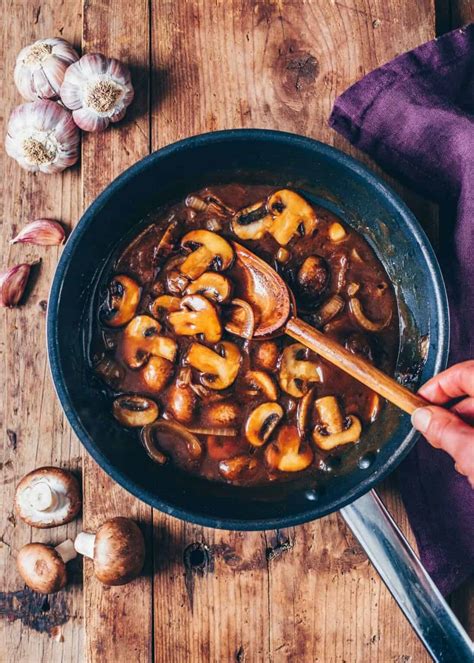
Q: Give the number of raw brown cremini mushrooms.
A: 3